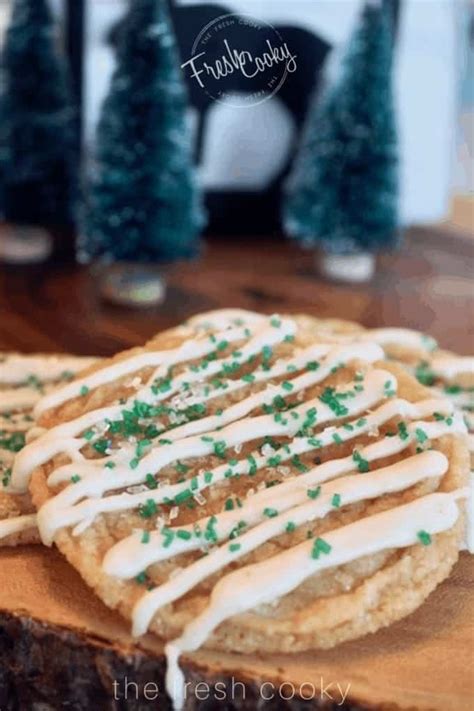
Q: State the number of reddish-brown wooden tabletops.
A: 1